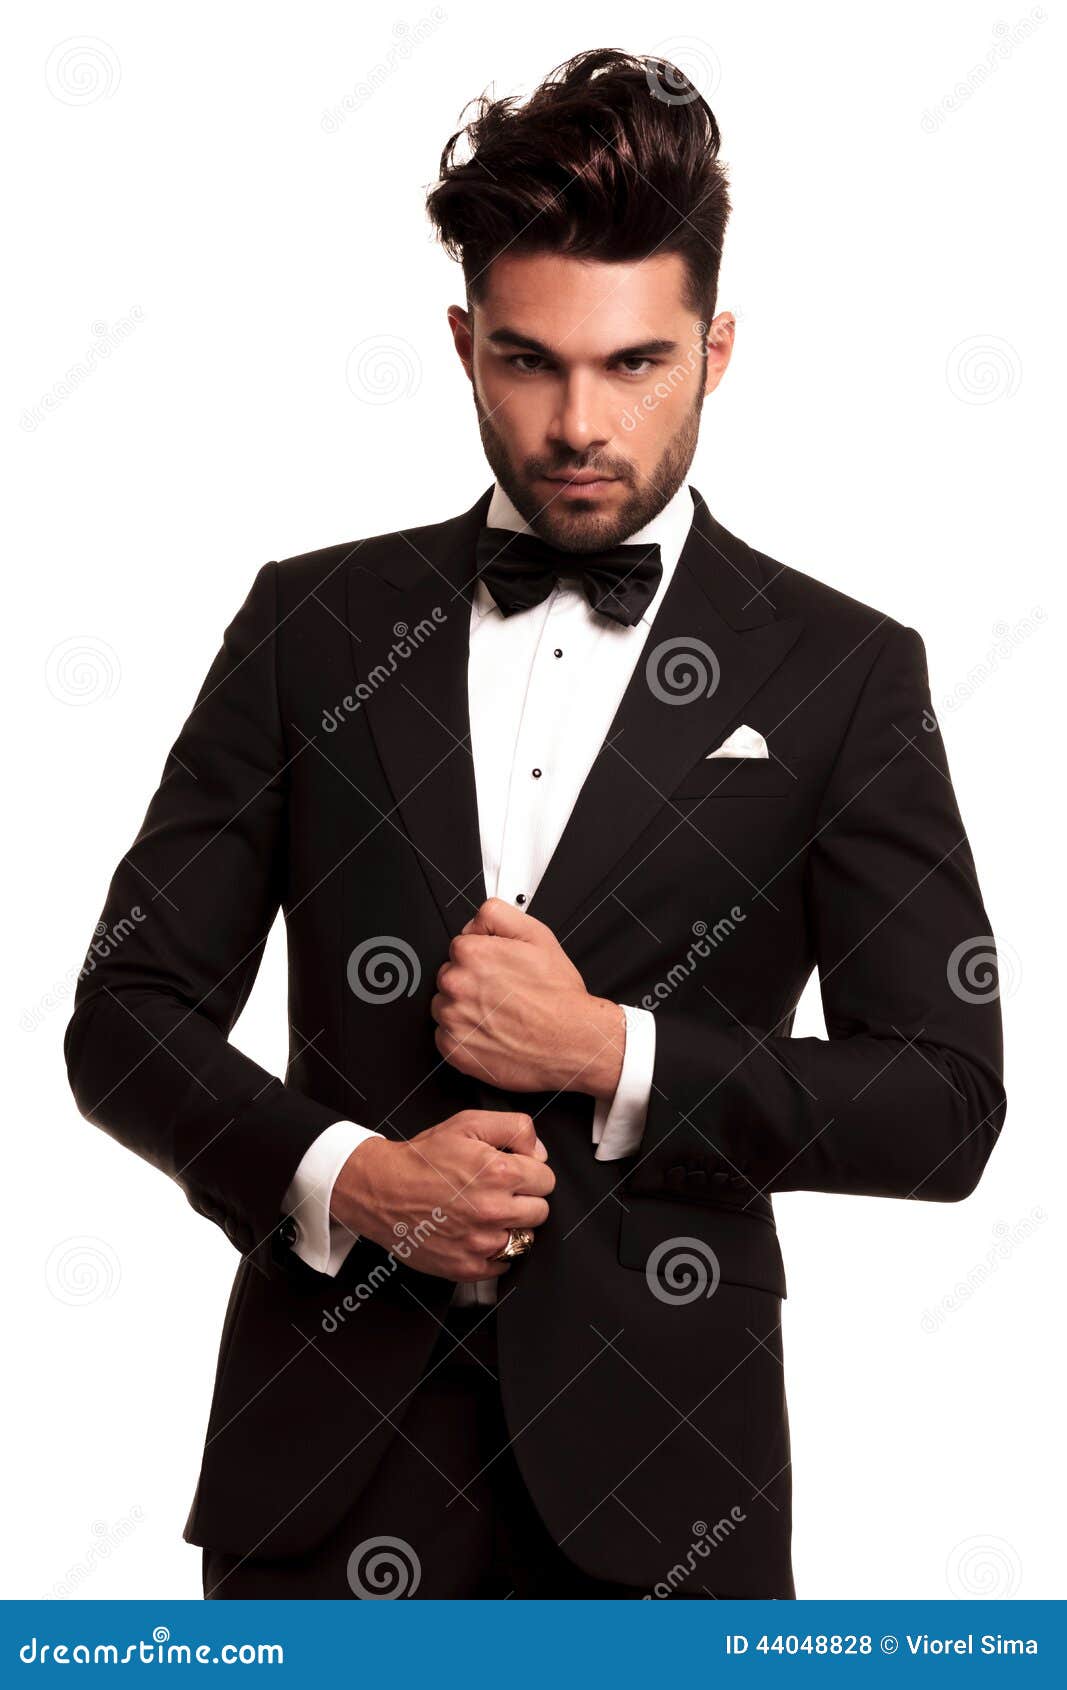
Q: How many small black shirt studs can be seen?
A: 3